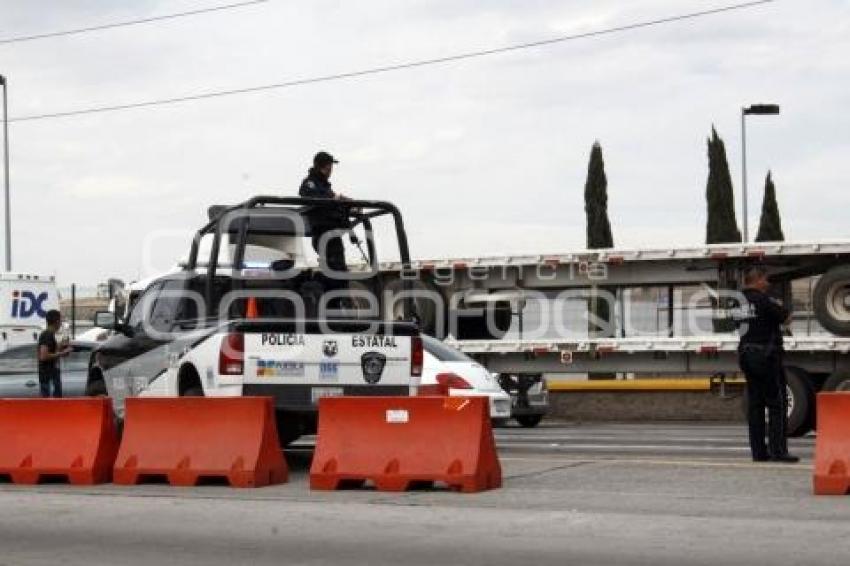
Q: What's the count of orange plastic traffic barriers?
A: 4